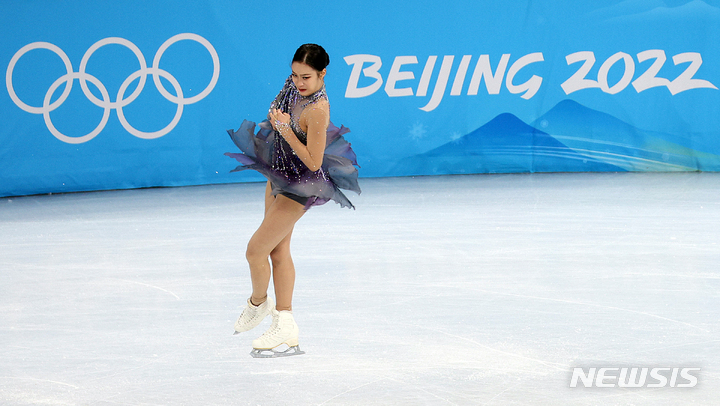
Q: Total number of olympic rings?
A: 5